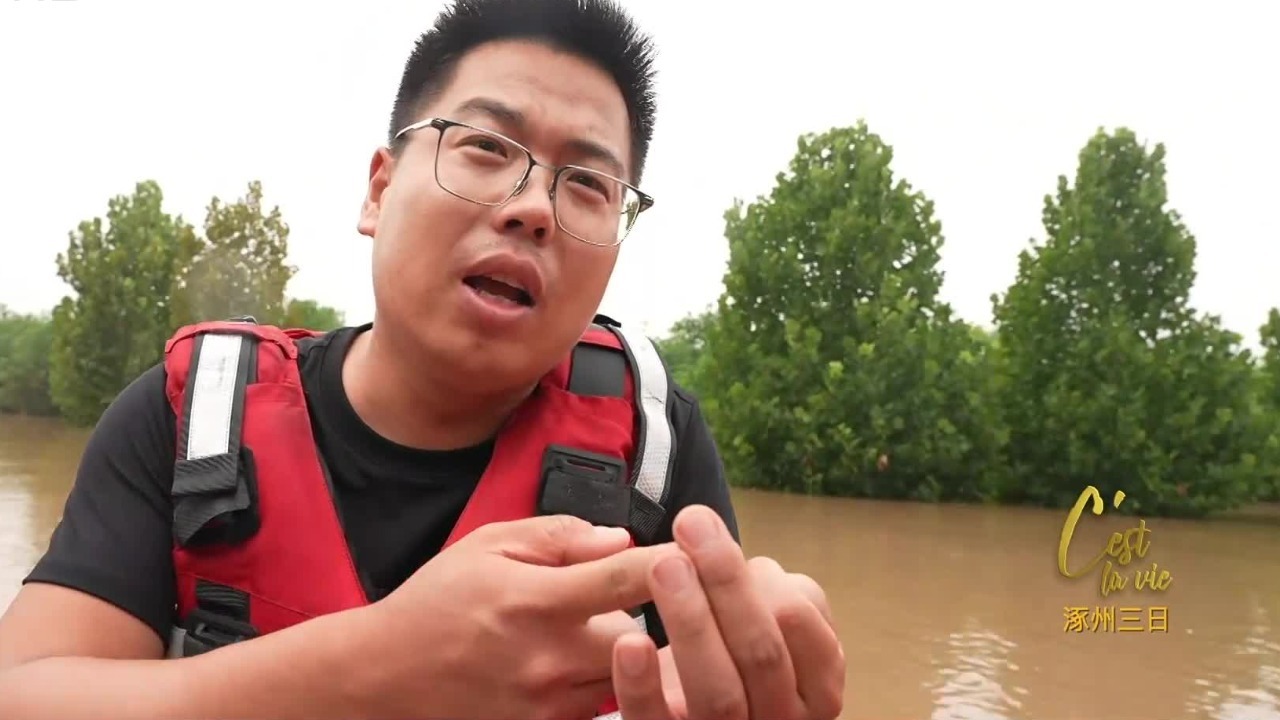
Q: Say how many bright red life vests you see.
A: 1